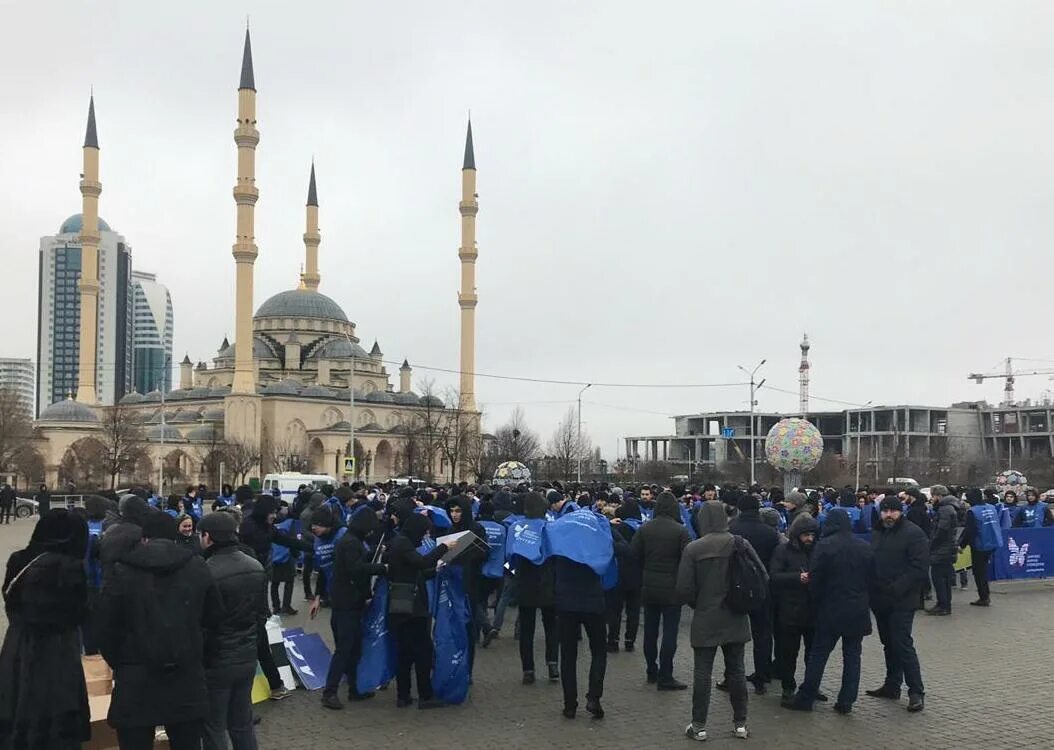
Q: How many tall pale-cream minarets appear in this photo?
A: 4